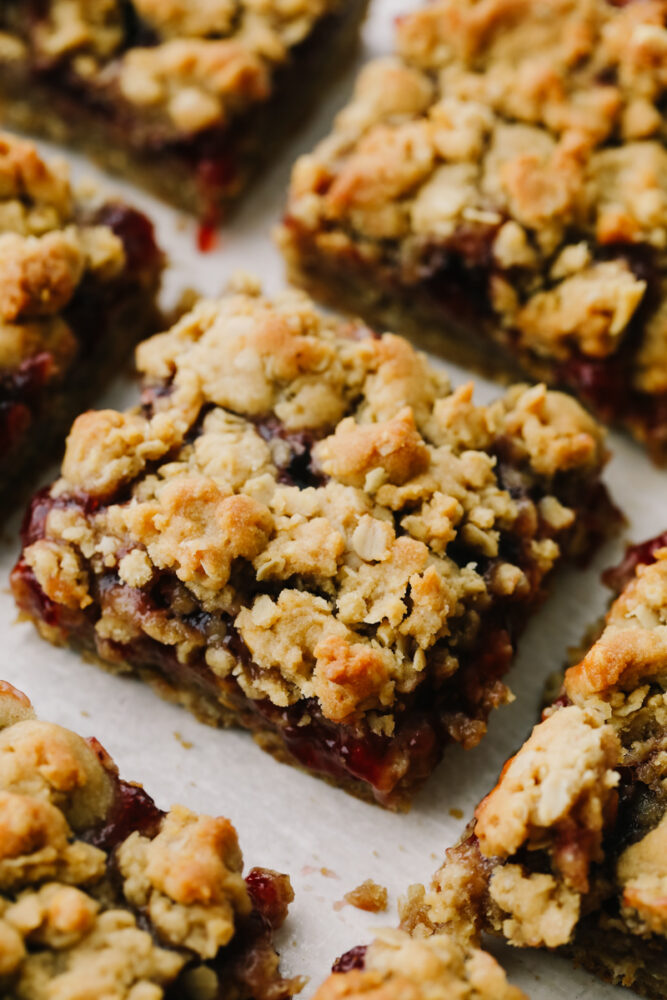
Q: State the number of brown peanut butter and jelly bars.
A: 7